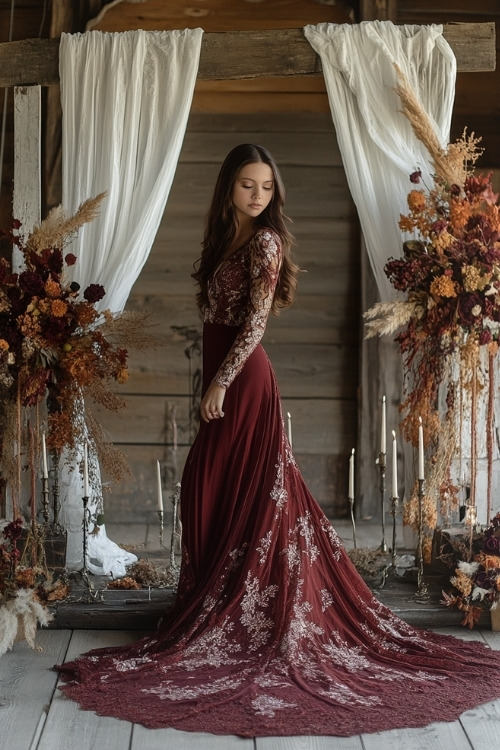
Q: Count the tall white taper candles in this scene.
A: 8